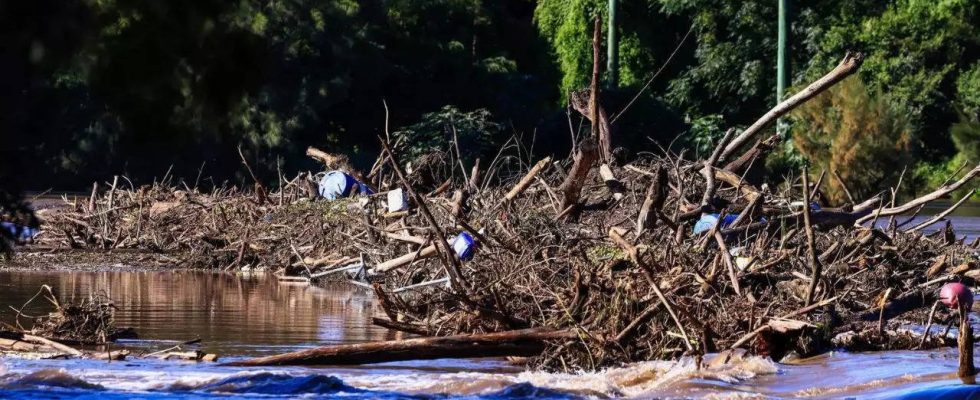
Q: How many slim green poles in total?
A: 2